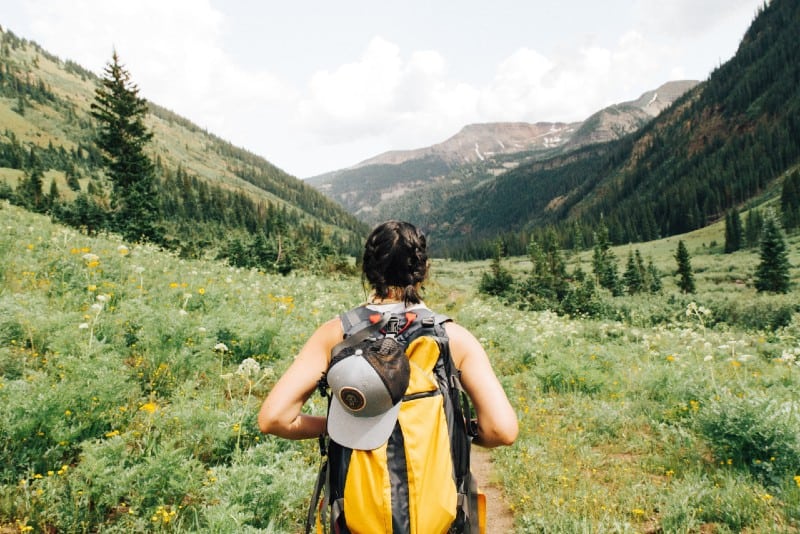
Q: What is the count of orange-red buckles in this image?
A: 2